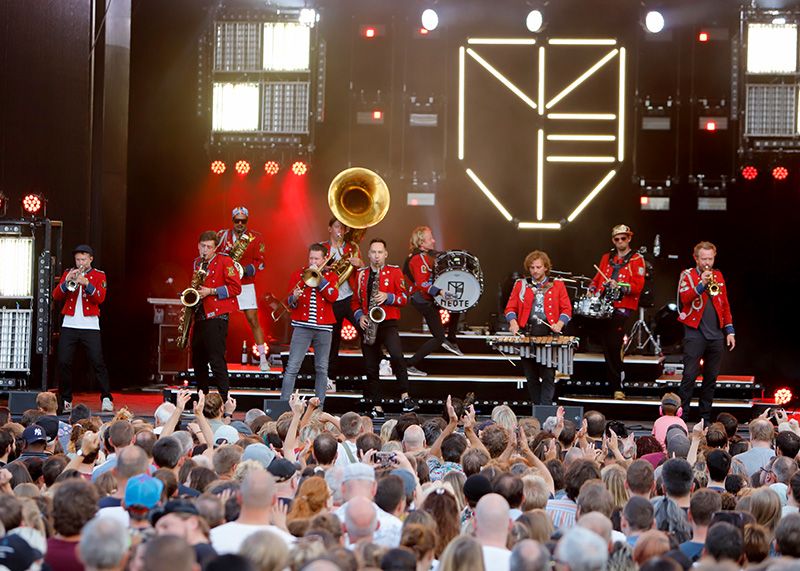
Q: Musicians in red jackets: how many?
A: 10